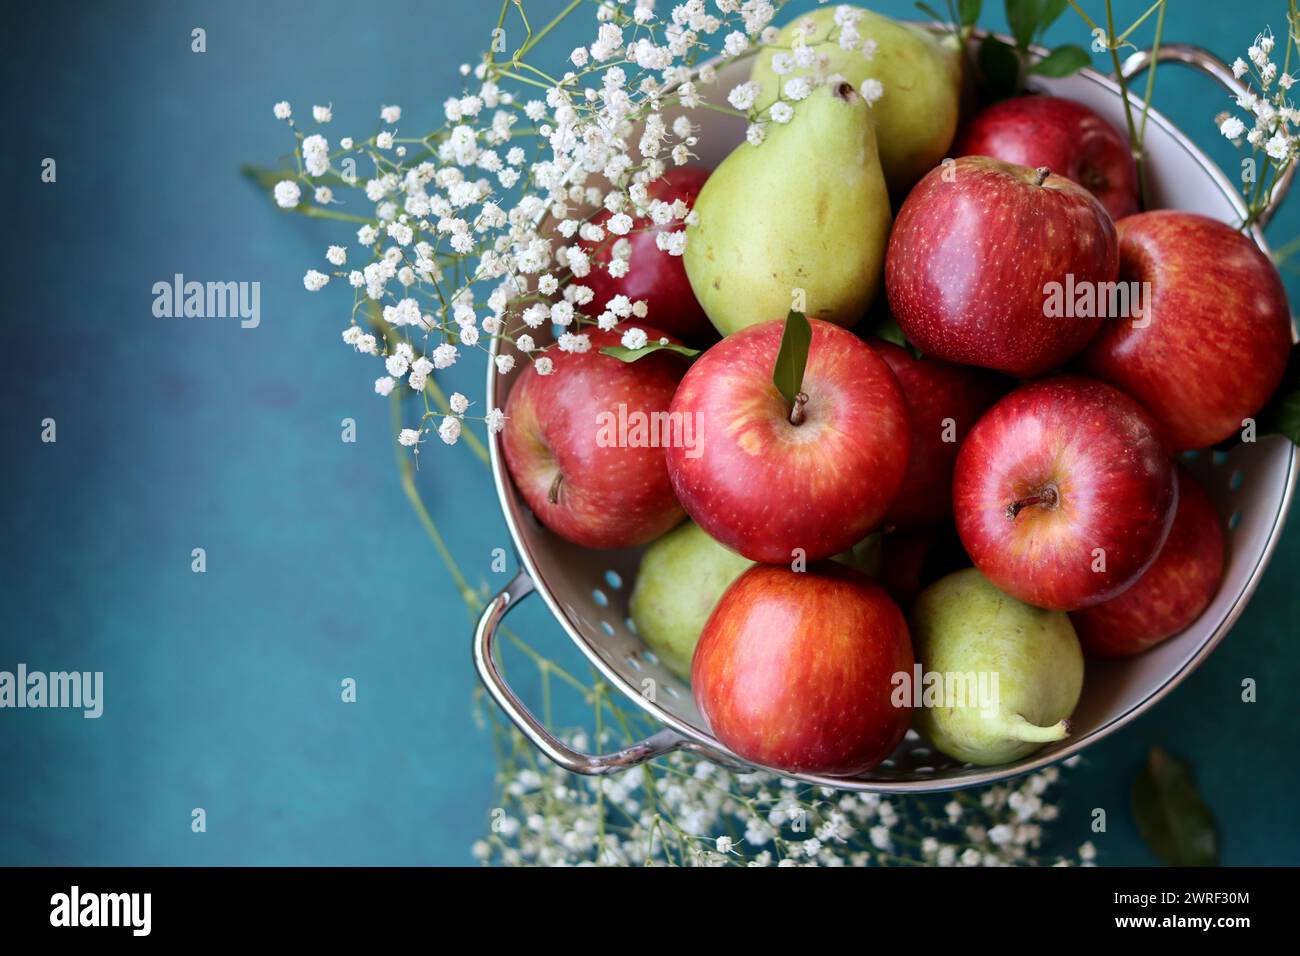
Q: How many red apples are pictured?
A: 10